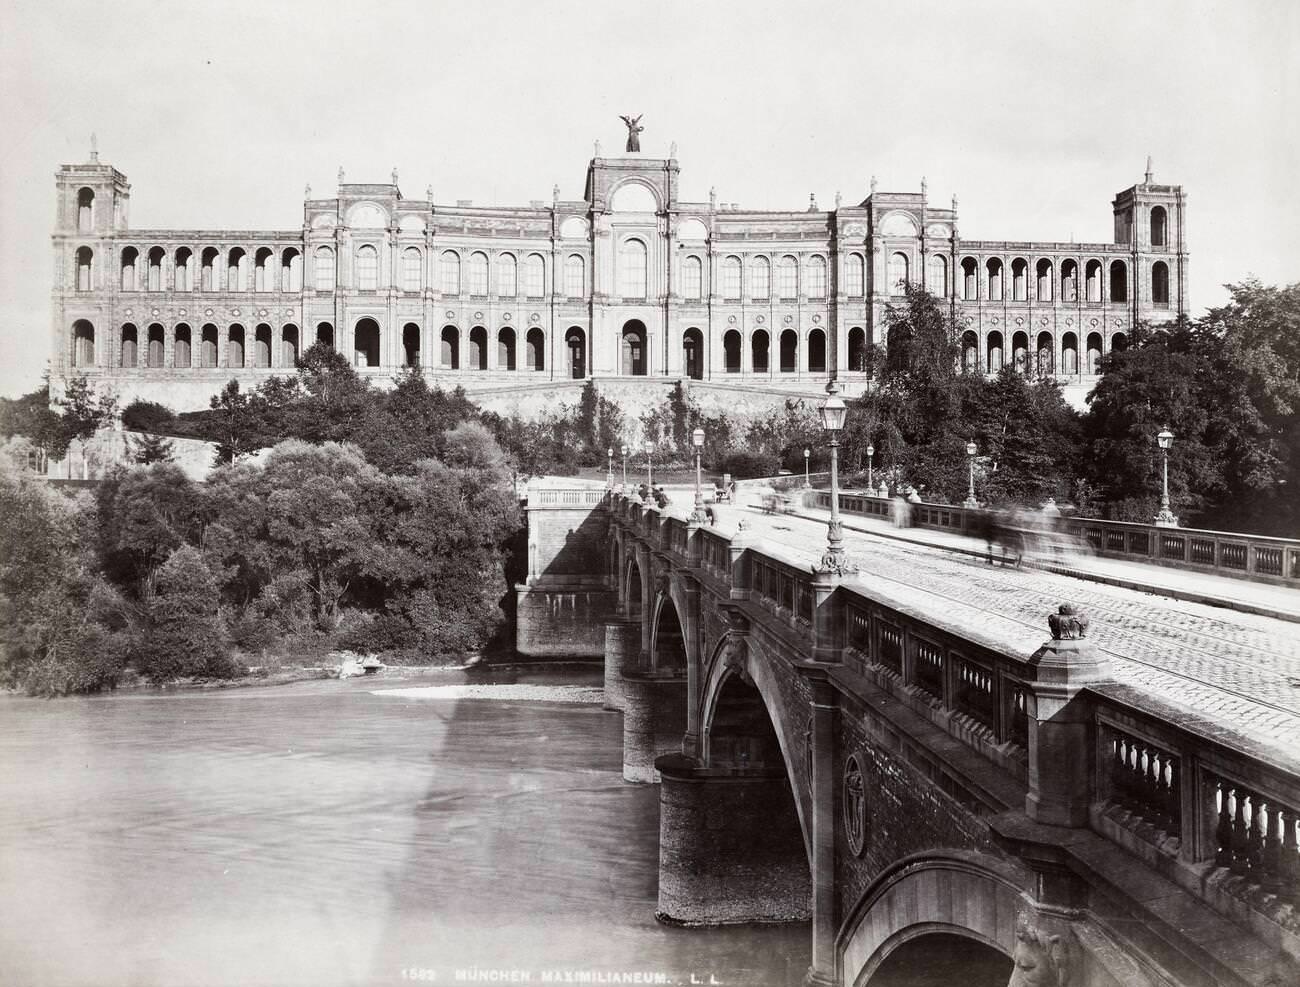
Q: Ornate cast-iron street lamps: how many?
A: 9